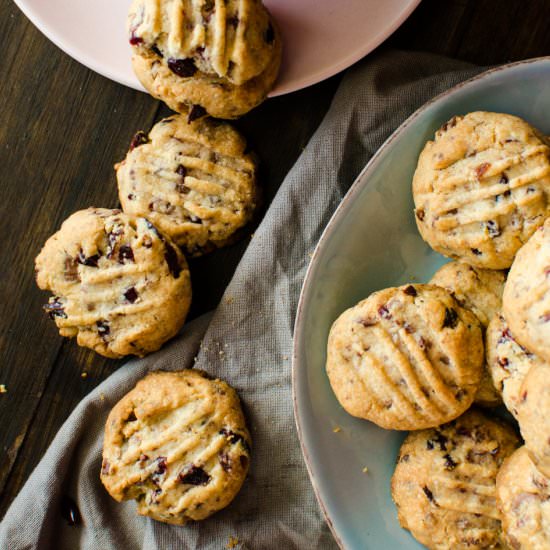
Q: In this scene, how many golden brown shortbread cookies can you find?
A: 13